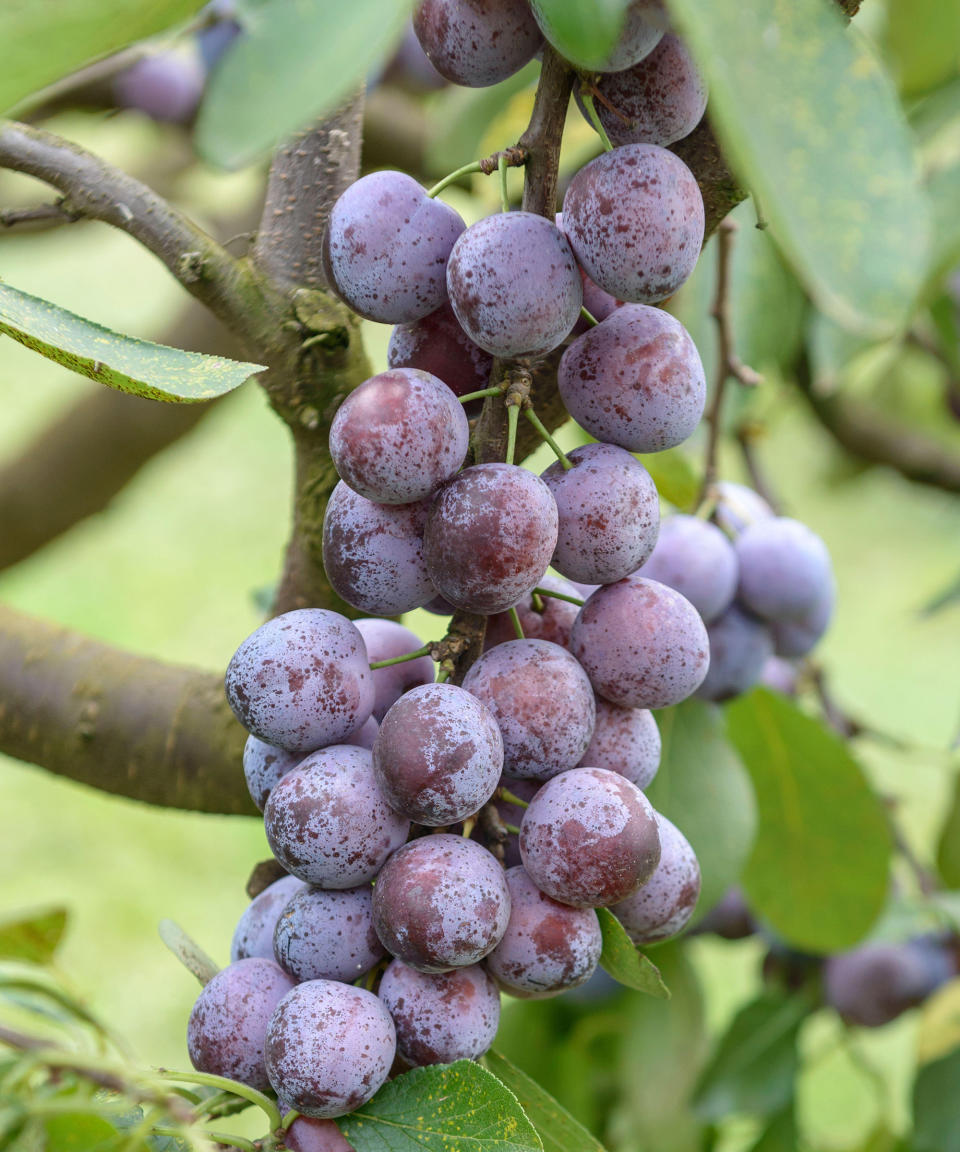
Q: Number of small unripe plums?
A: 0